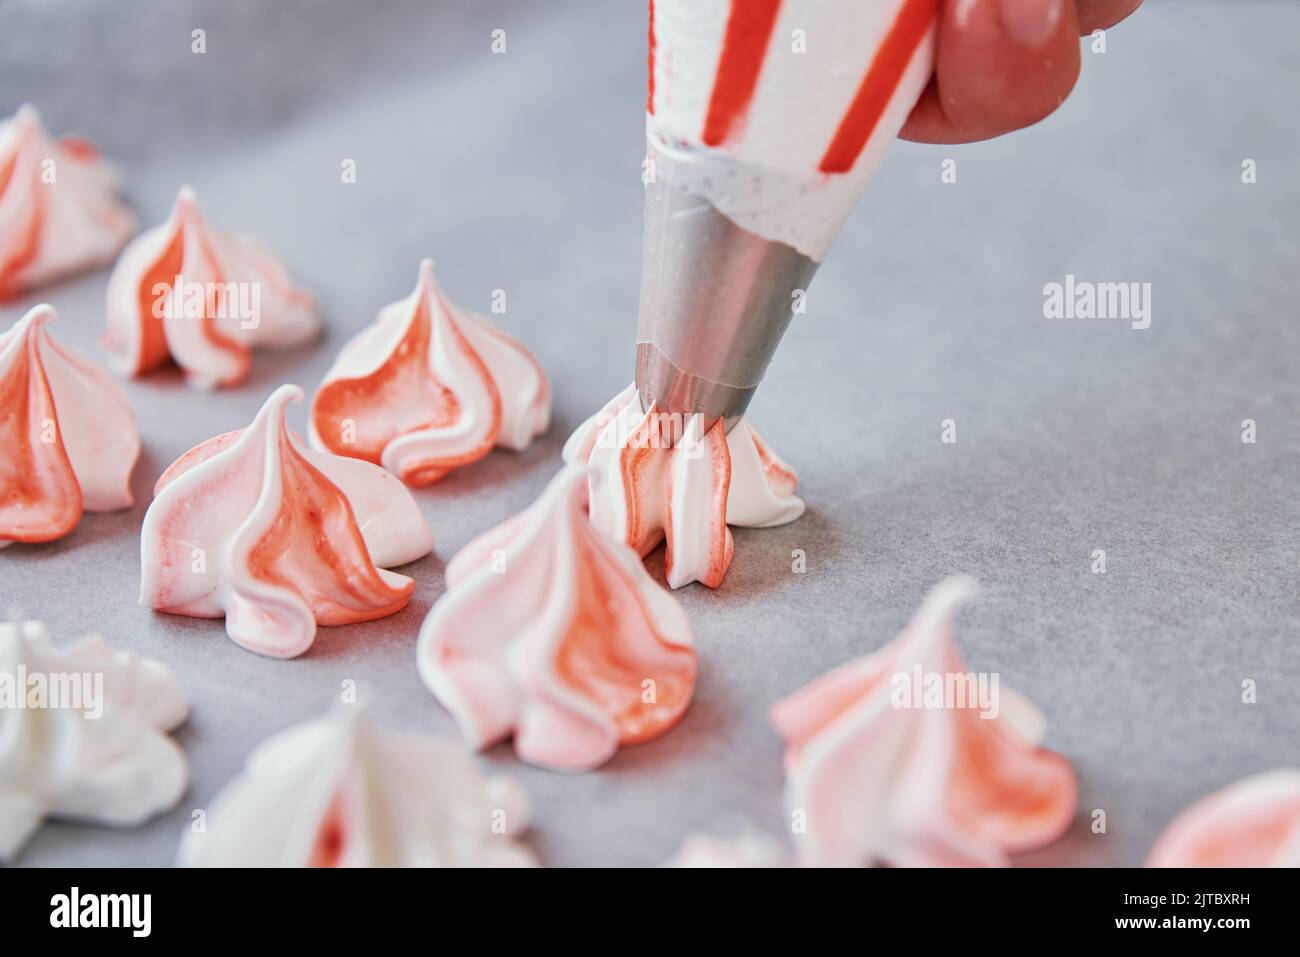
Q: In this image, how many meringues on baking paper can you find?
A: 12